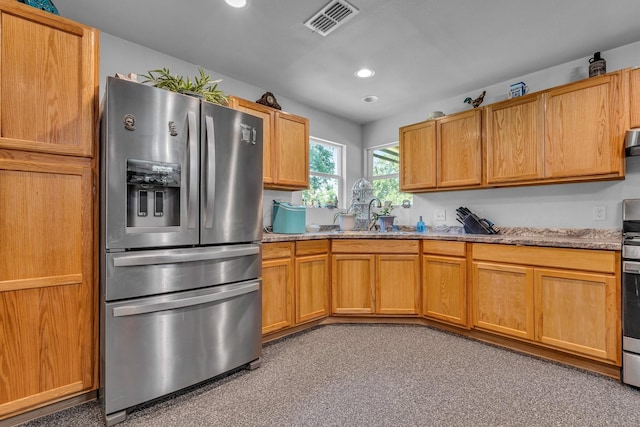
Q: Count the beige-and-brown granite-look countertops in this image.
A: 1